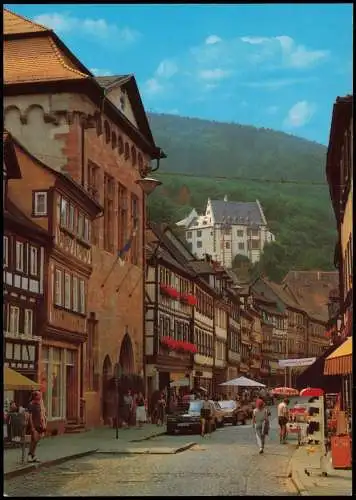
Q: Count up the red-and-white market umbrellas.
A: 2